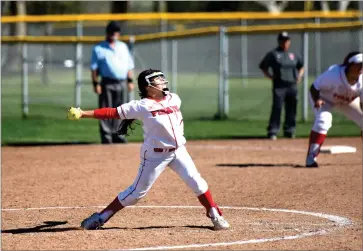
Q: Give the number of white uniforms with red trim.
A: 2